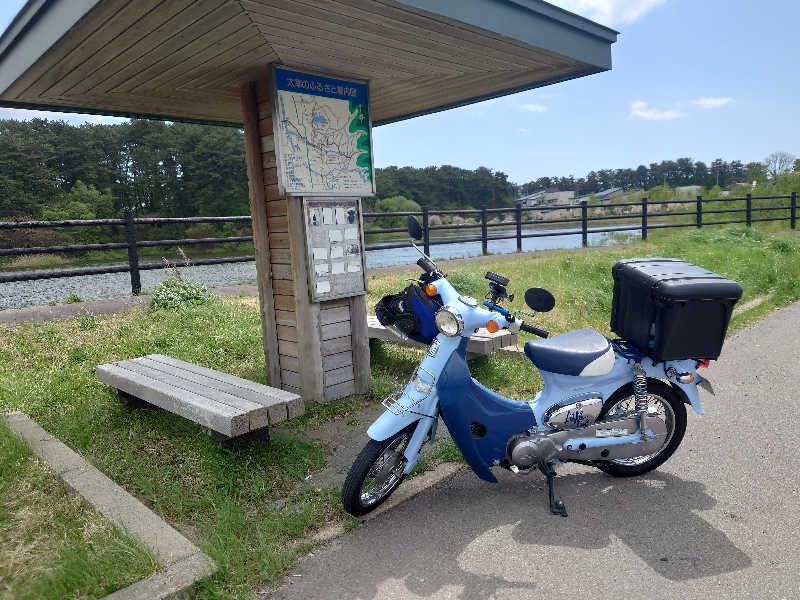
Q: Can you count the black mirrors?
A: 2